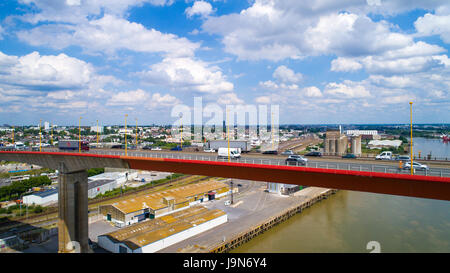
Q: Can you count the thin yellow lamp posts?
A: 11